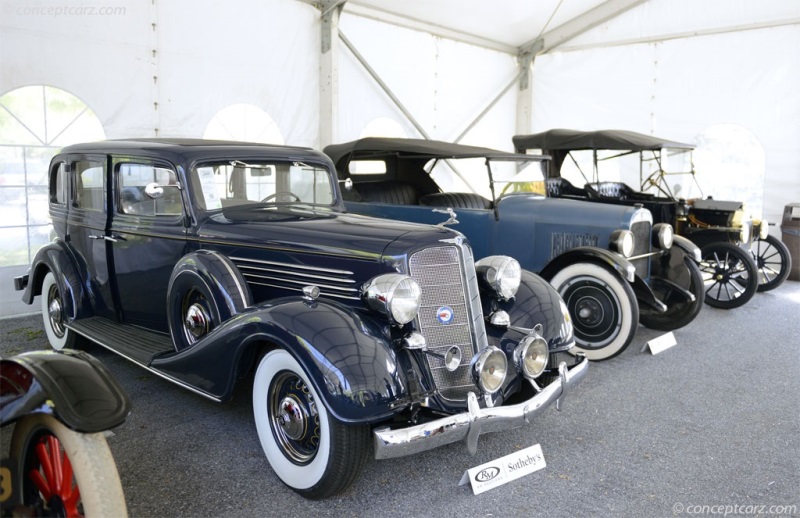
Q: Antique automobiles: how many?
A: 4